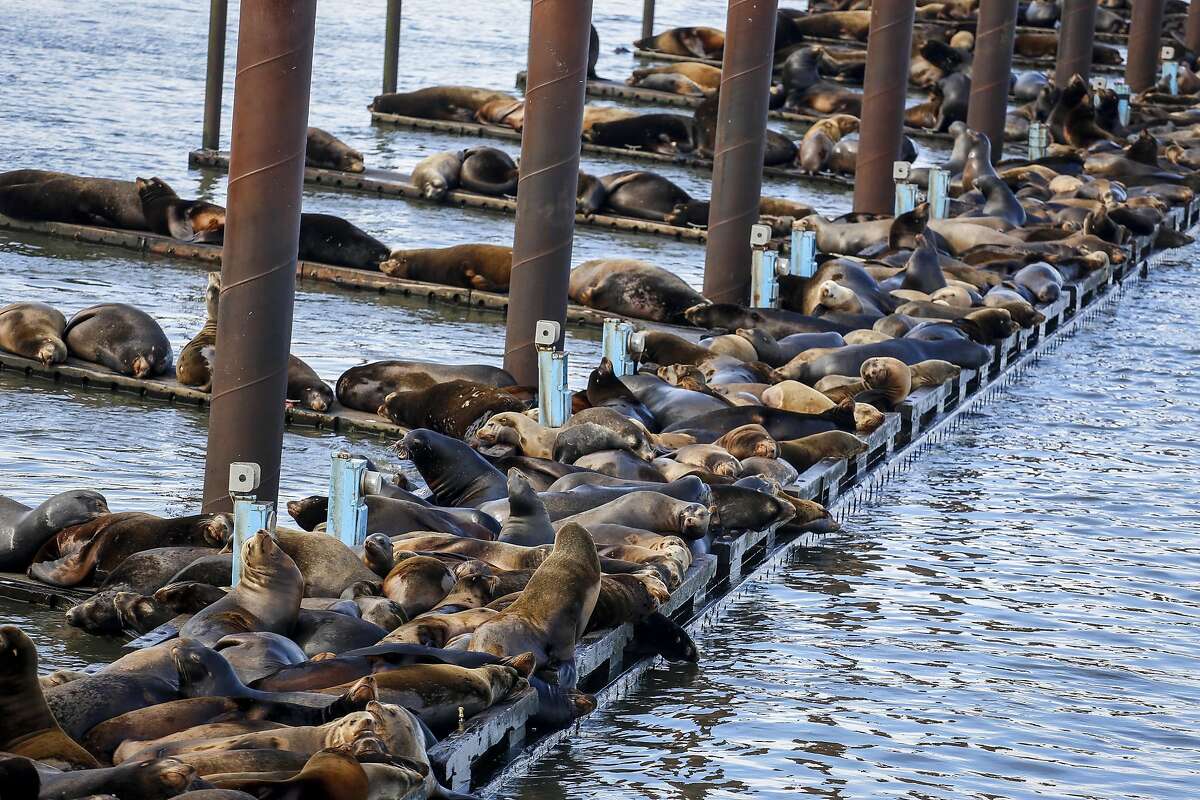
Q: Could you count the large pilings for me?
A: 8